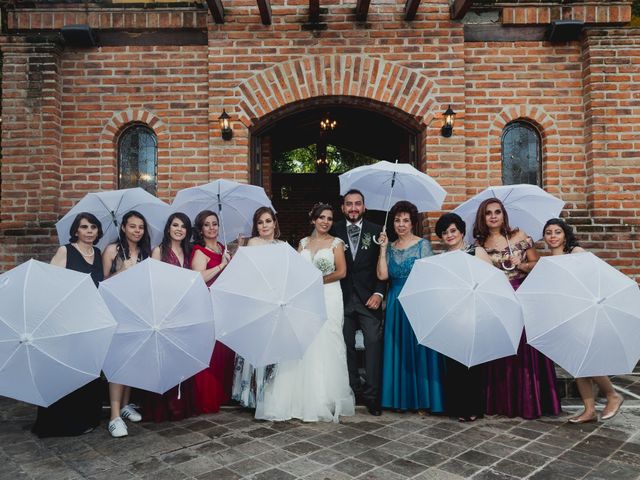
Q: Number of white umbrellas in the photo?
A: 9